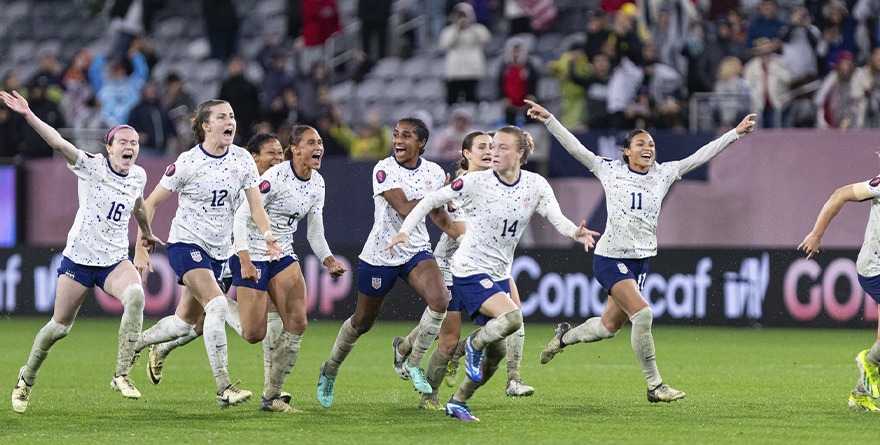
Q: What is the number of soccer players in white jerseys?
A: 9